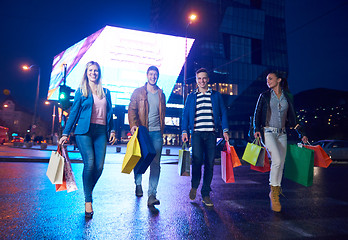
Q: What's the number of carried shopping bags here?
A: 12